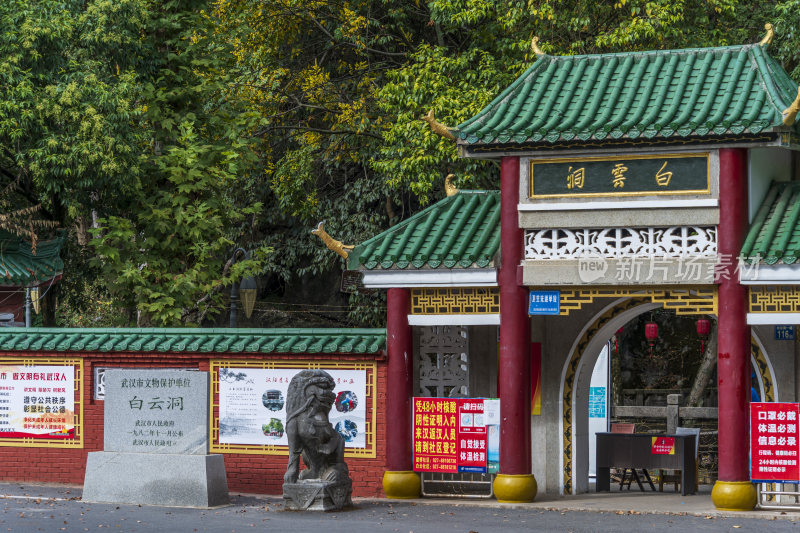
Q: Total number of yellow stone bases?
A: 3